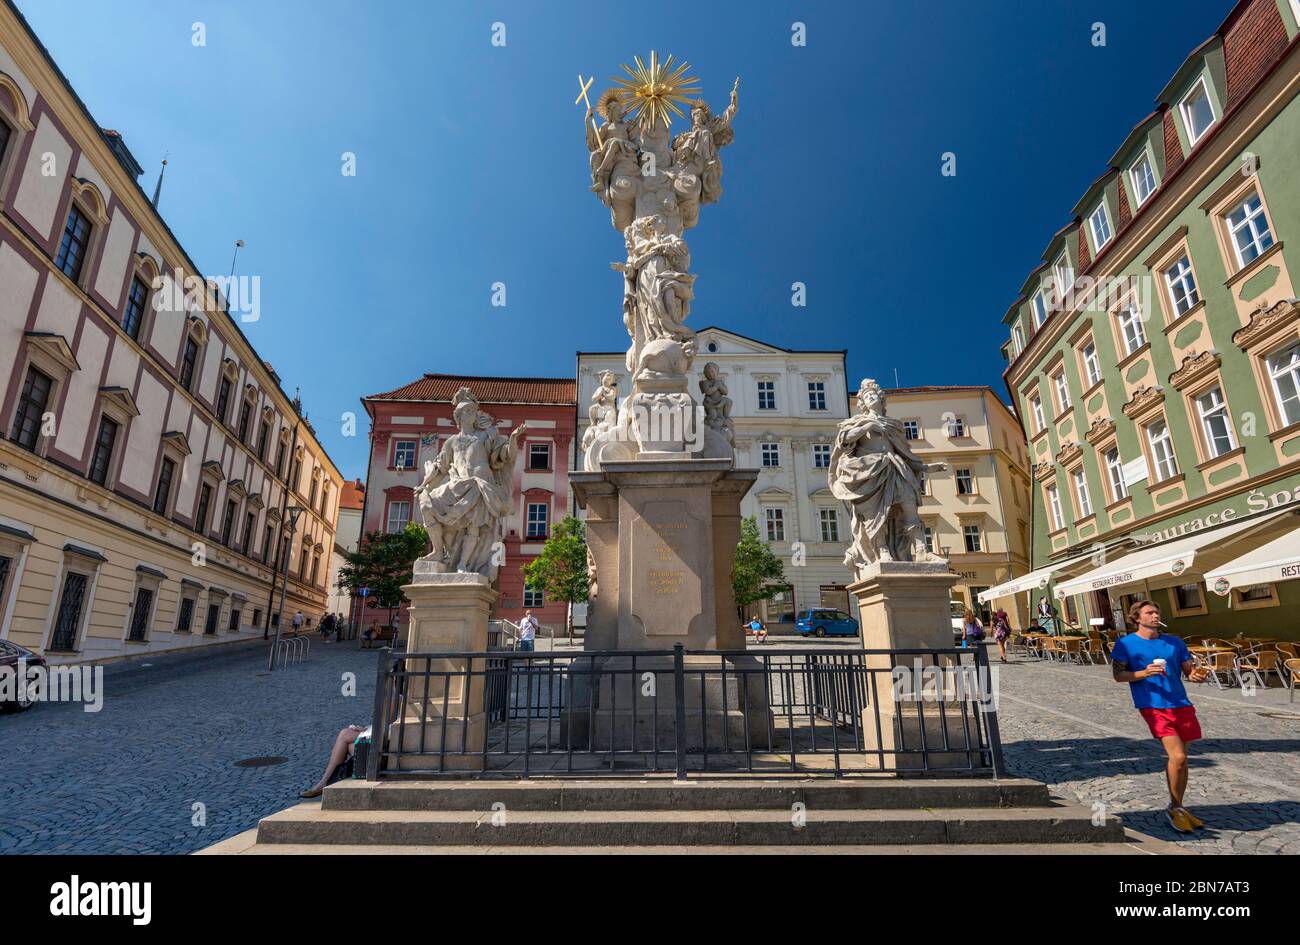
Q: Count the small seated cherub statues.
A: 2